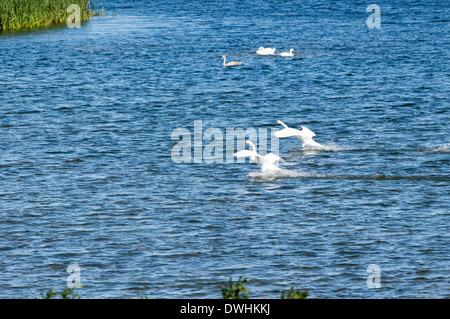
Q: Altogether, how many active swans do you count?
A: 2